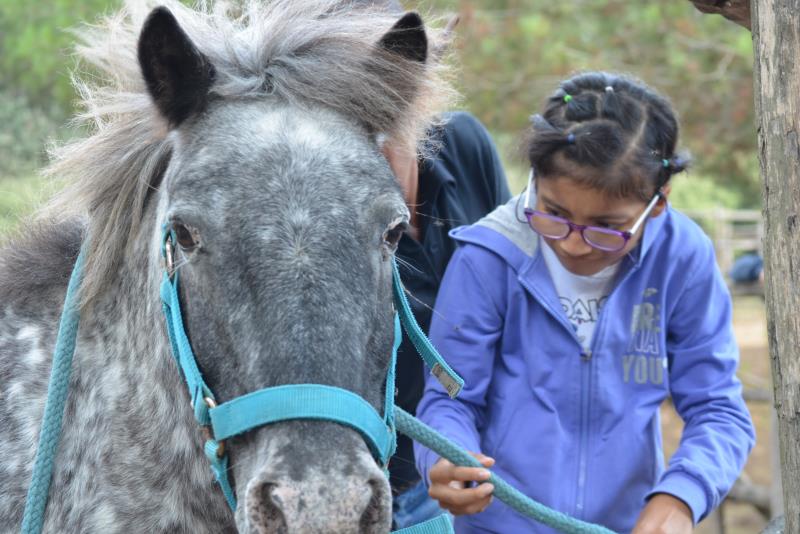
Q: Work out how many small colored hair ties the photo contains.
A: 4